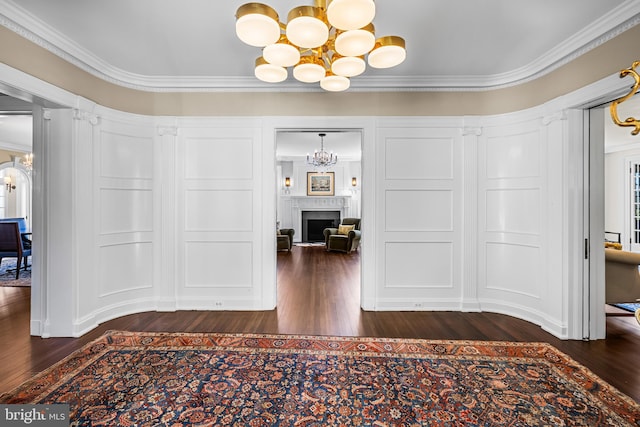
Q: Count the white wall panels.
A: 12